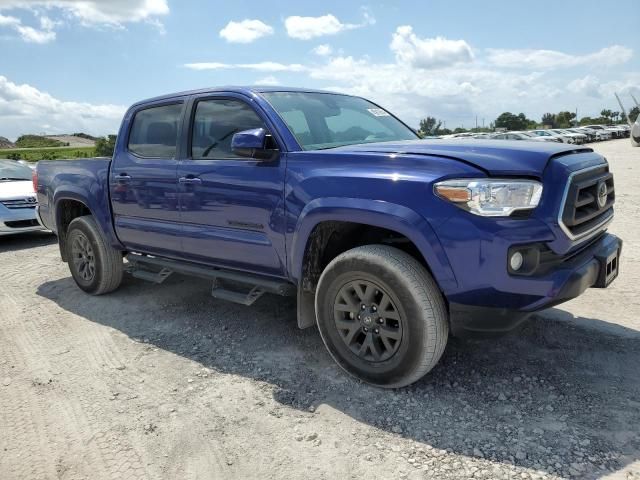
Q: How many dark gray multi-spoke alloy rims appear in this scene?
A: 2